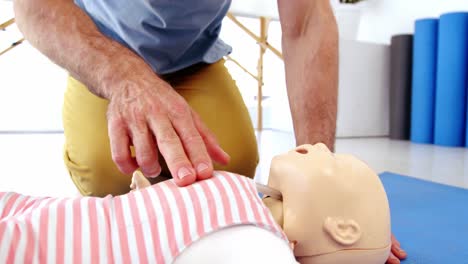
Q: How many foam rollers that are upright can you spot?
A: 3